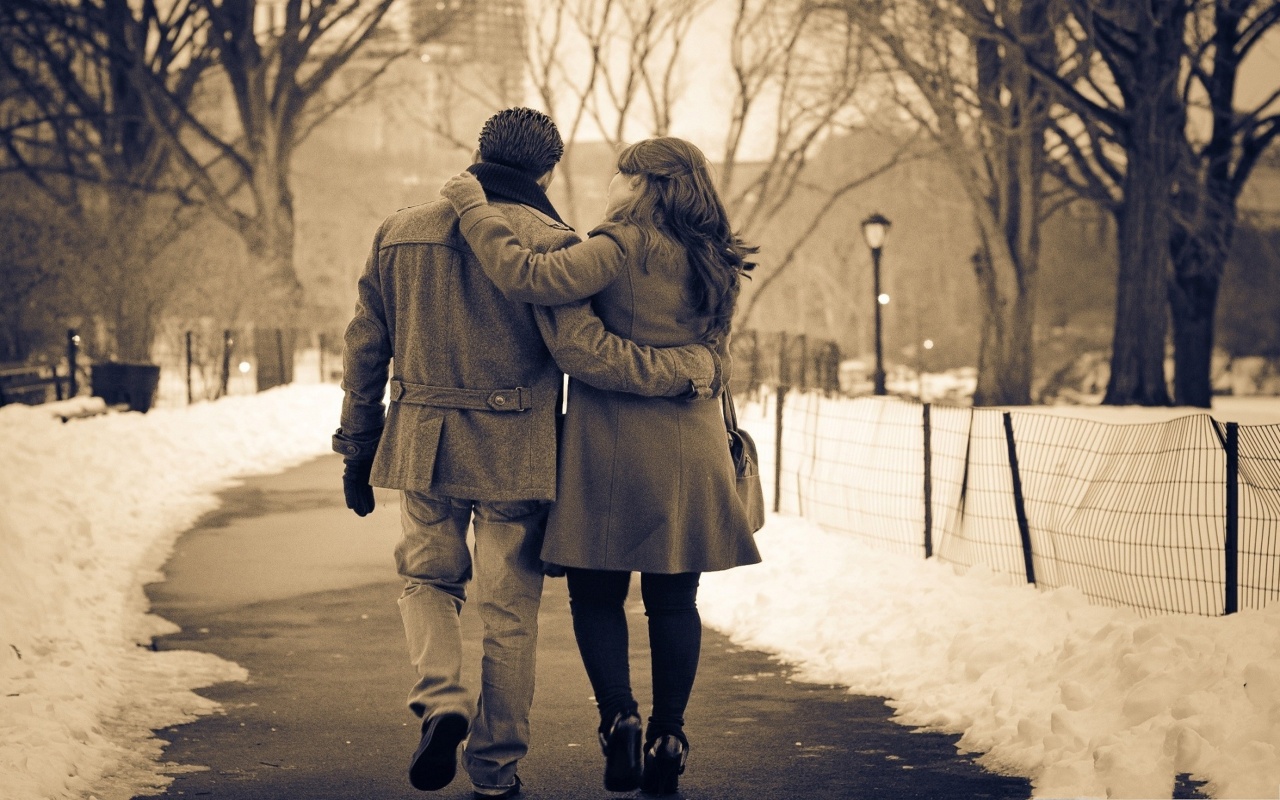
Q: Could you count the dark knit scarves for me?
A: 1